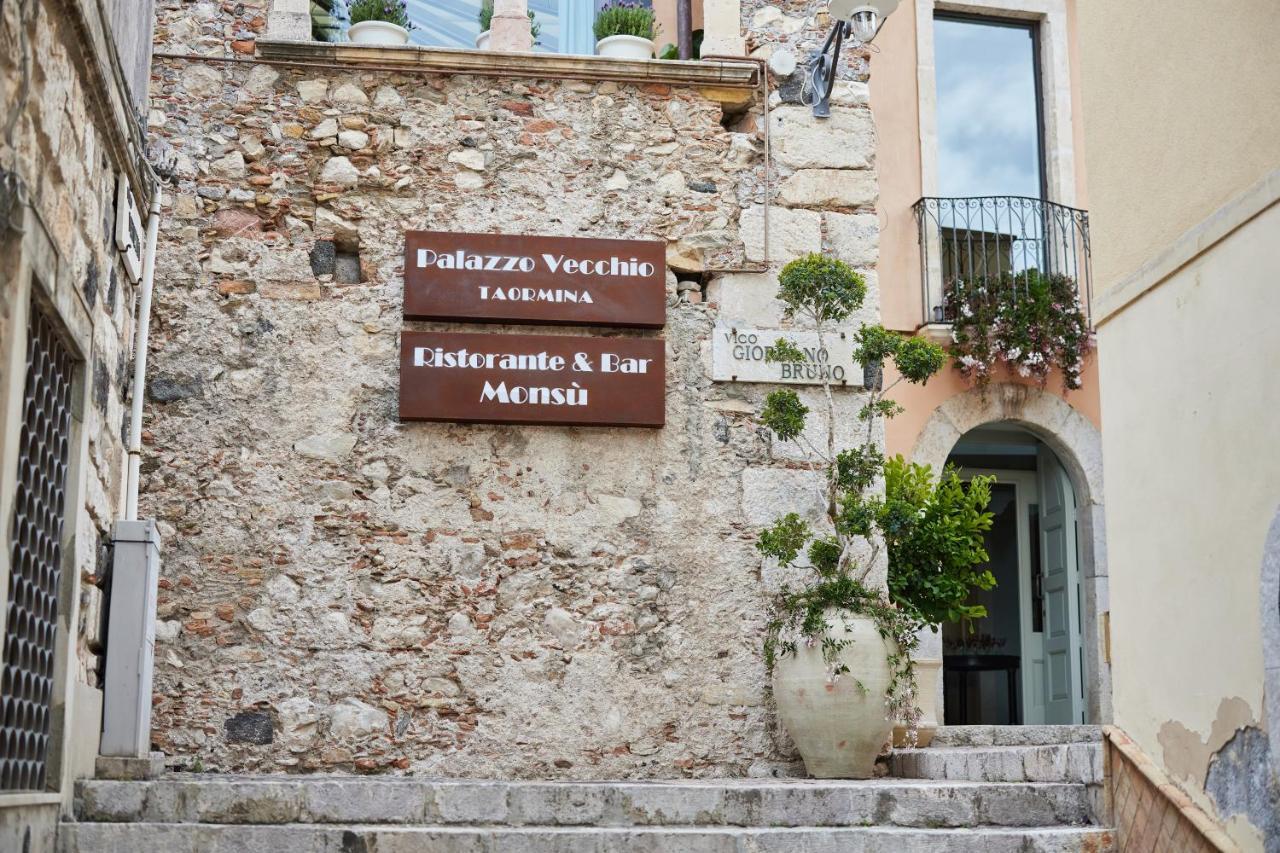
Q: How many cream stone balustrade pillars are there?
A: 3